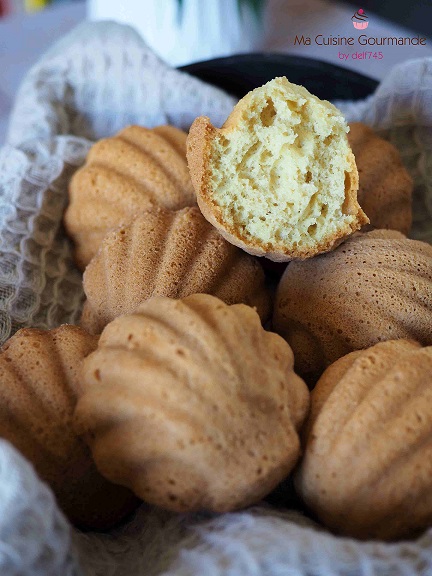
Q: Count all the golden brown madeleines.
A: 8